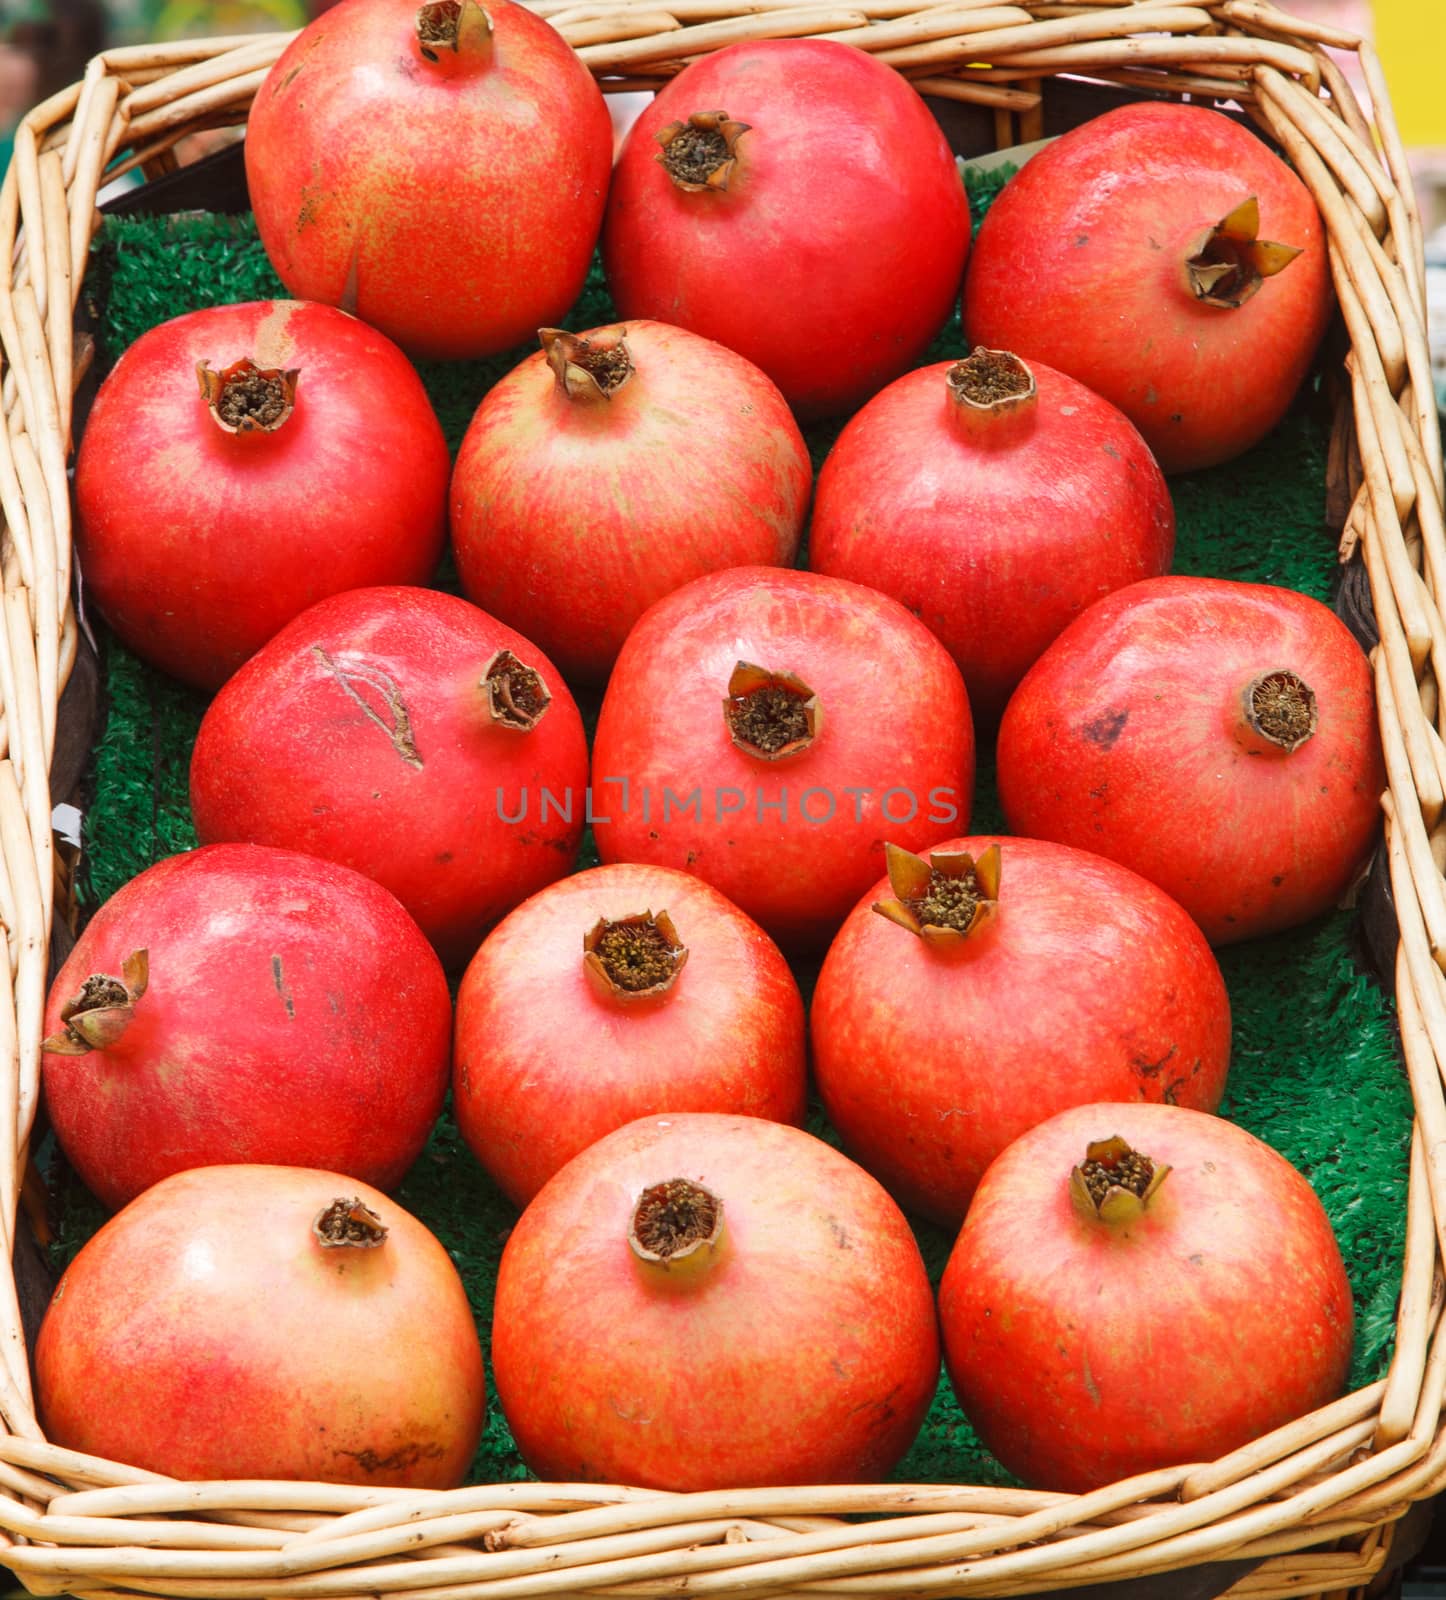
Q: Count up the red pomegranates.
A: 15